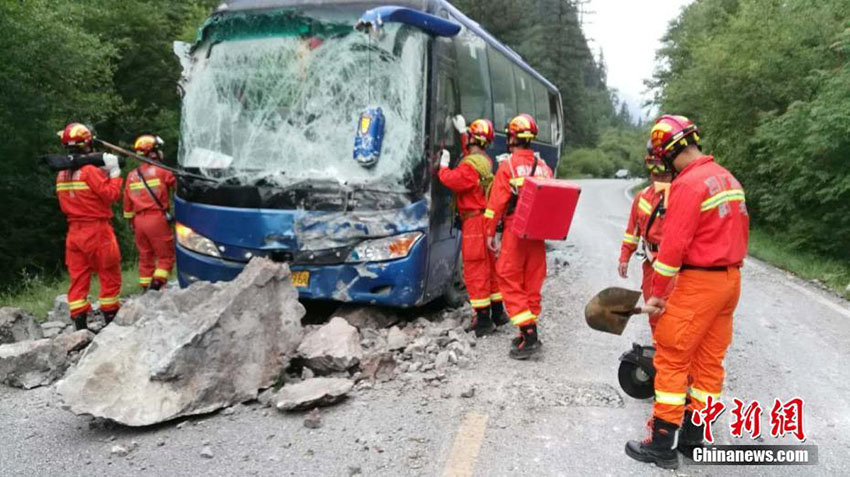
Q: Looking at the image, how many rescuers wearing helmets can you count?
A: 6